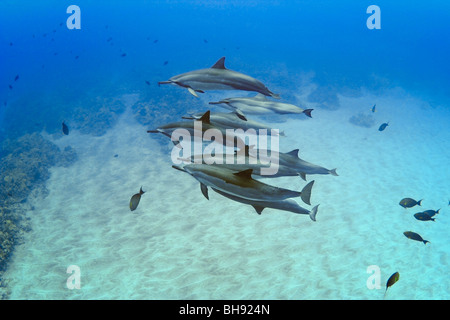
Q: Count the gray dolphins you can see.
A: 8